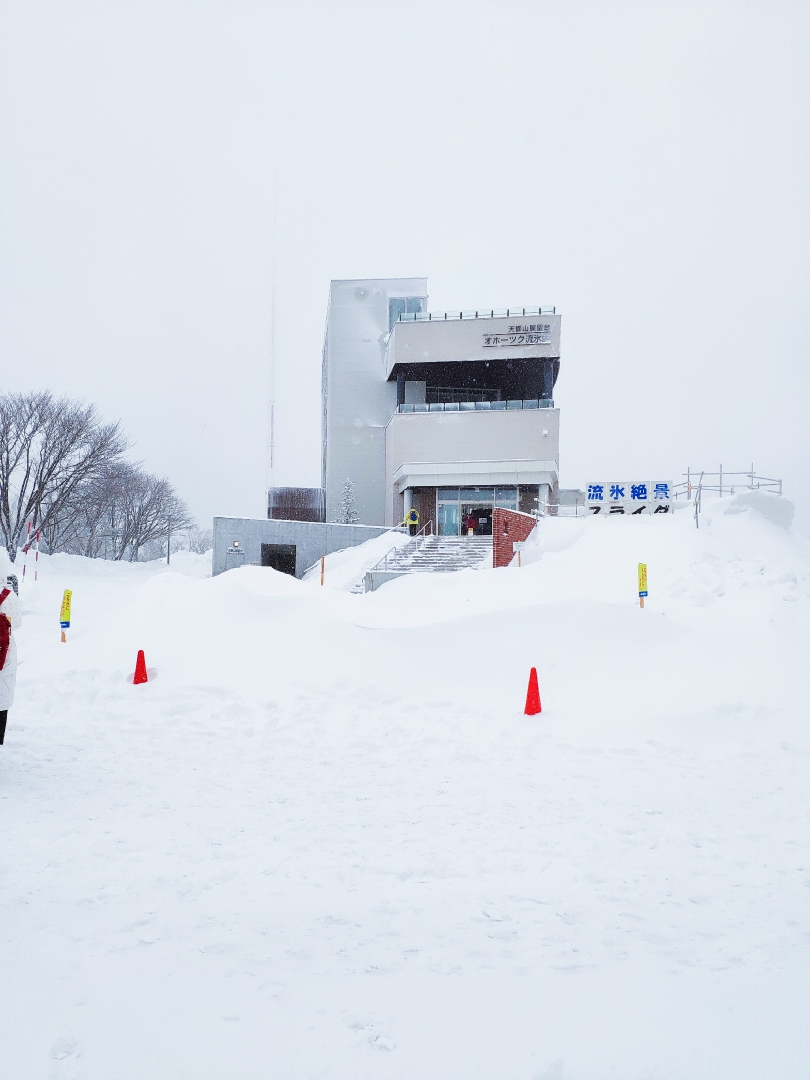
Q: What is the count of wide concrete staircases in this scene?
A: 1